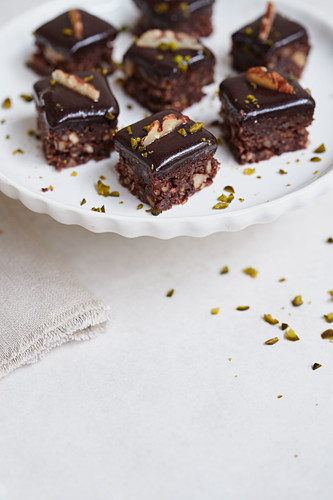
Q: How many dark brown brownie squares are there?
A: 7